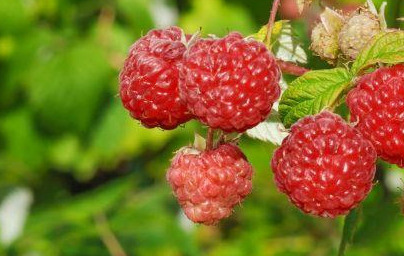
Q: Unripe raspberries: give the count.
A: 2